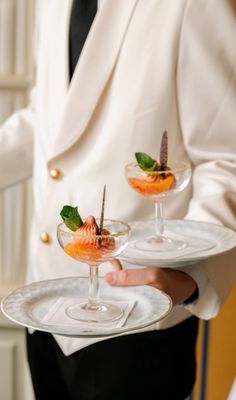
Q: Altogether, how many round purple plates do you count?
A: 0